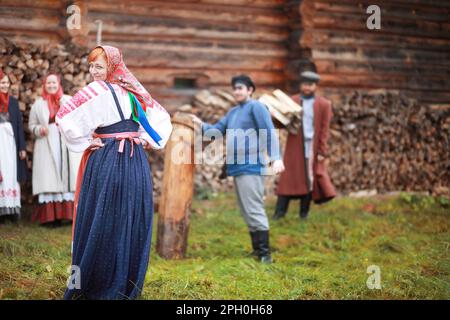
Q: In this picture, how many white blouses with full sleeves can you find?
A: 1